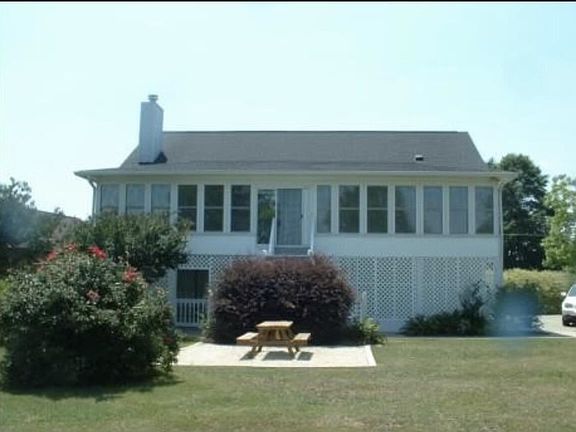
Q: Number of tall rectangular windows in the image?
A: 13